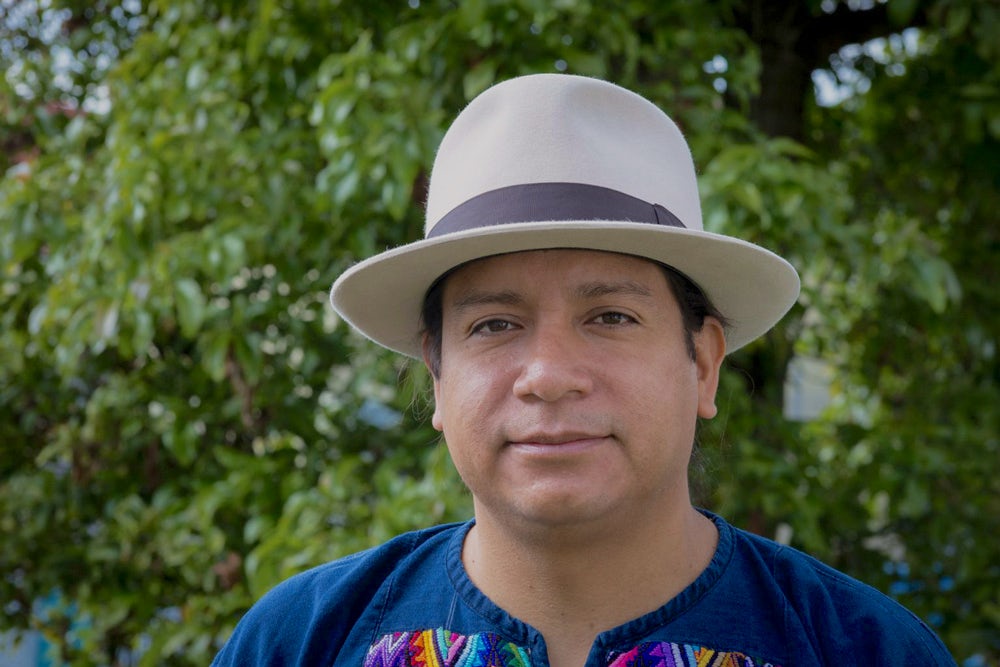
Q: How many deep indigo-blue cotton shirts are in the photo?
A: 1